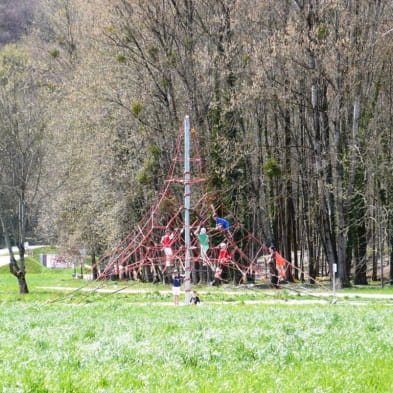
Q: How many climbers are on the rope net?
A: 5